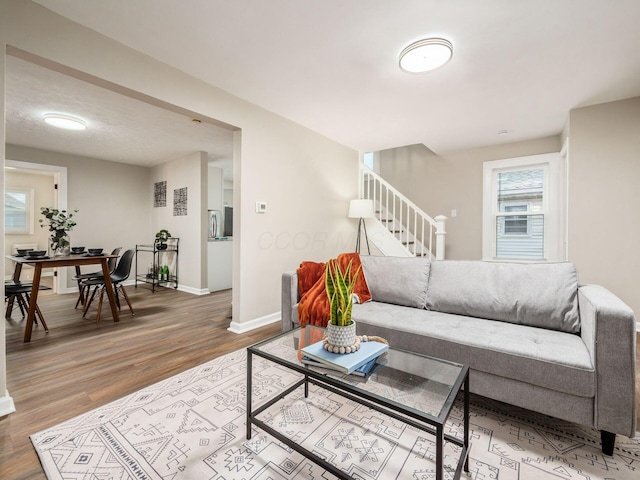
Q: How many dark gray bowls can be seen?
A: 4